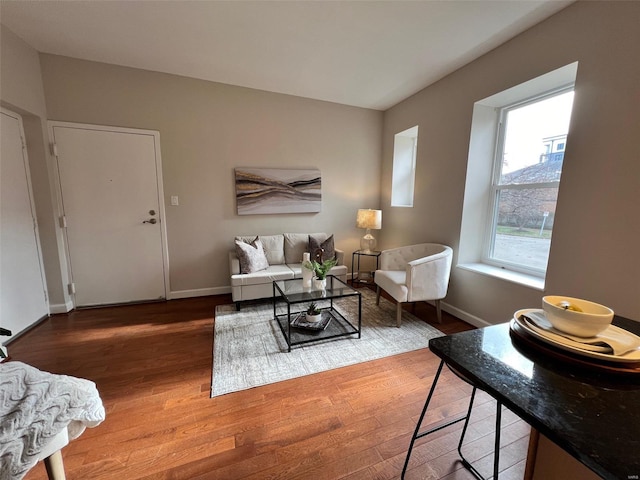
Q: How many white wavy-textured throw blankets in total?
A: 1